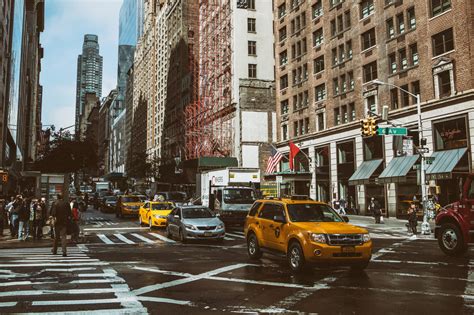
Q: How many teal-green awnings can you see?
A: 3